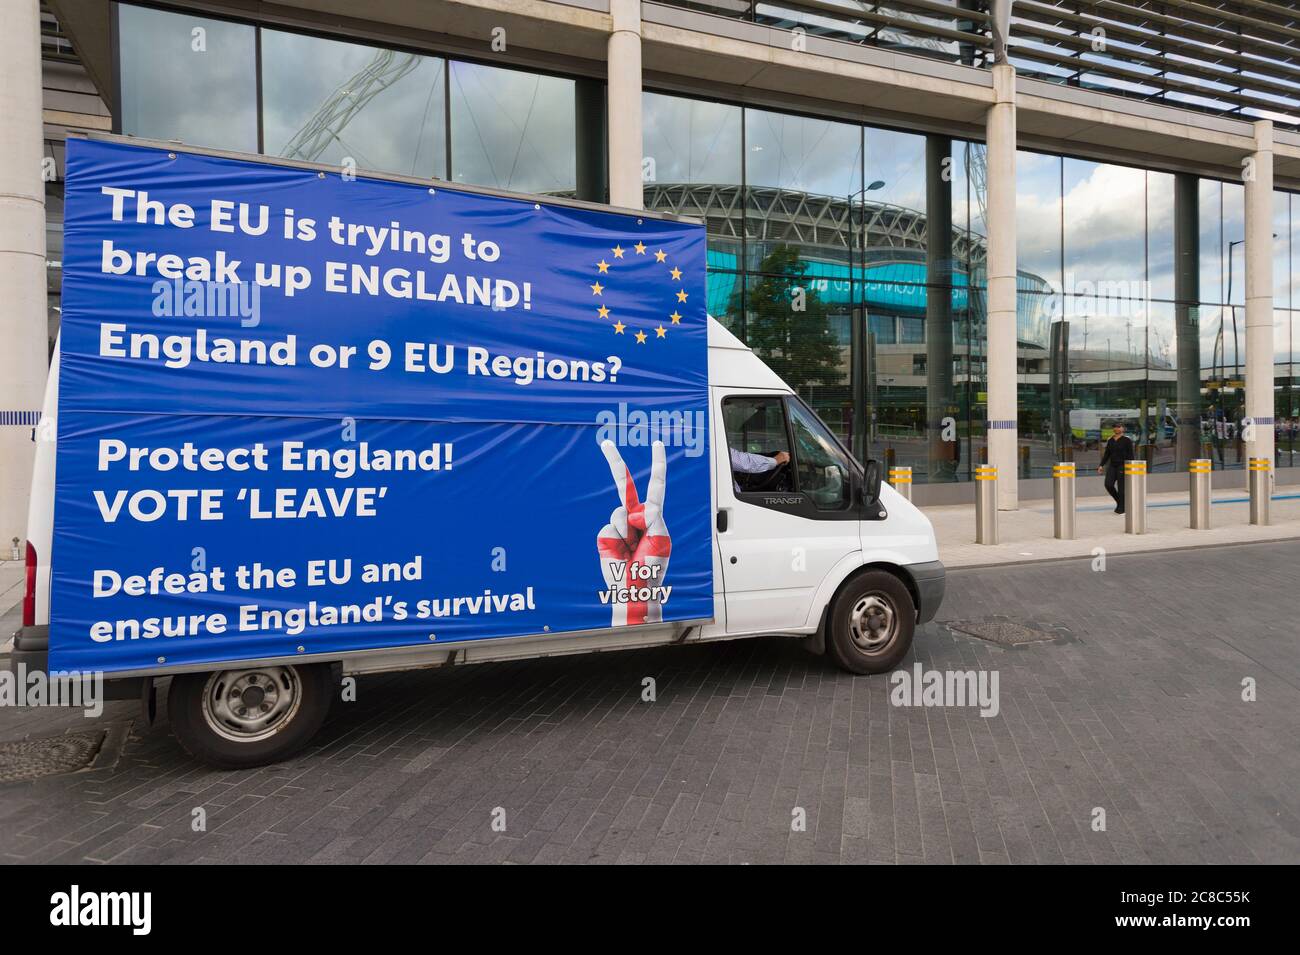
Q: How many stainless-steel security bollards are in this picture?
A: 6